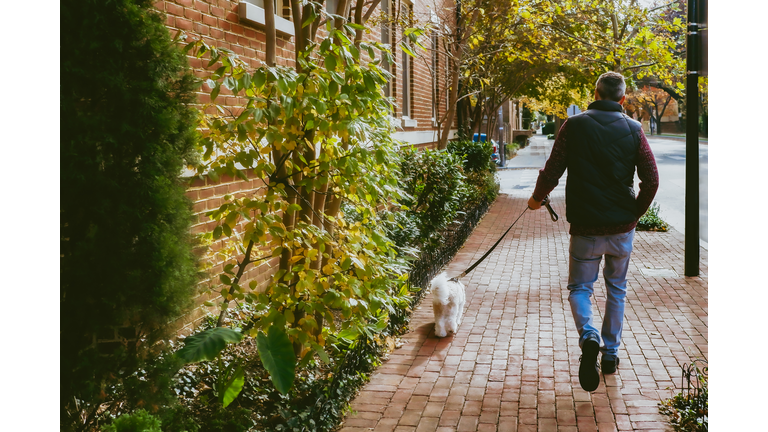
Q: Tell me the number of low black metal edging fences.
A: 2